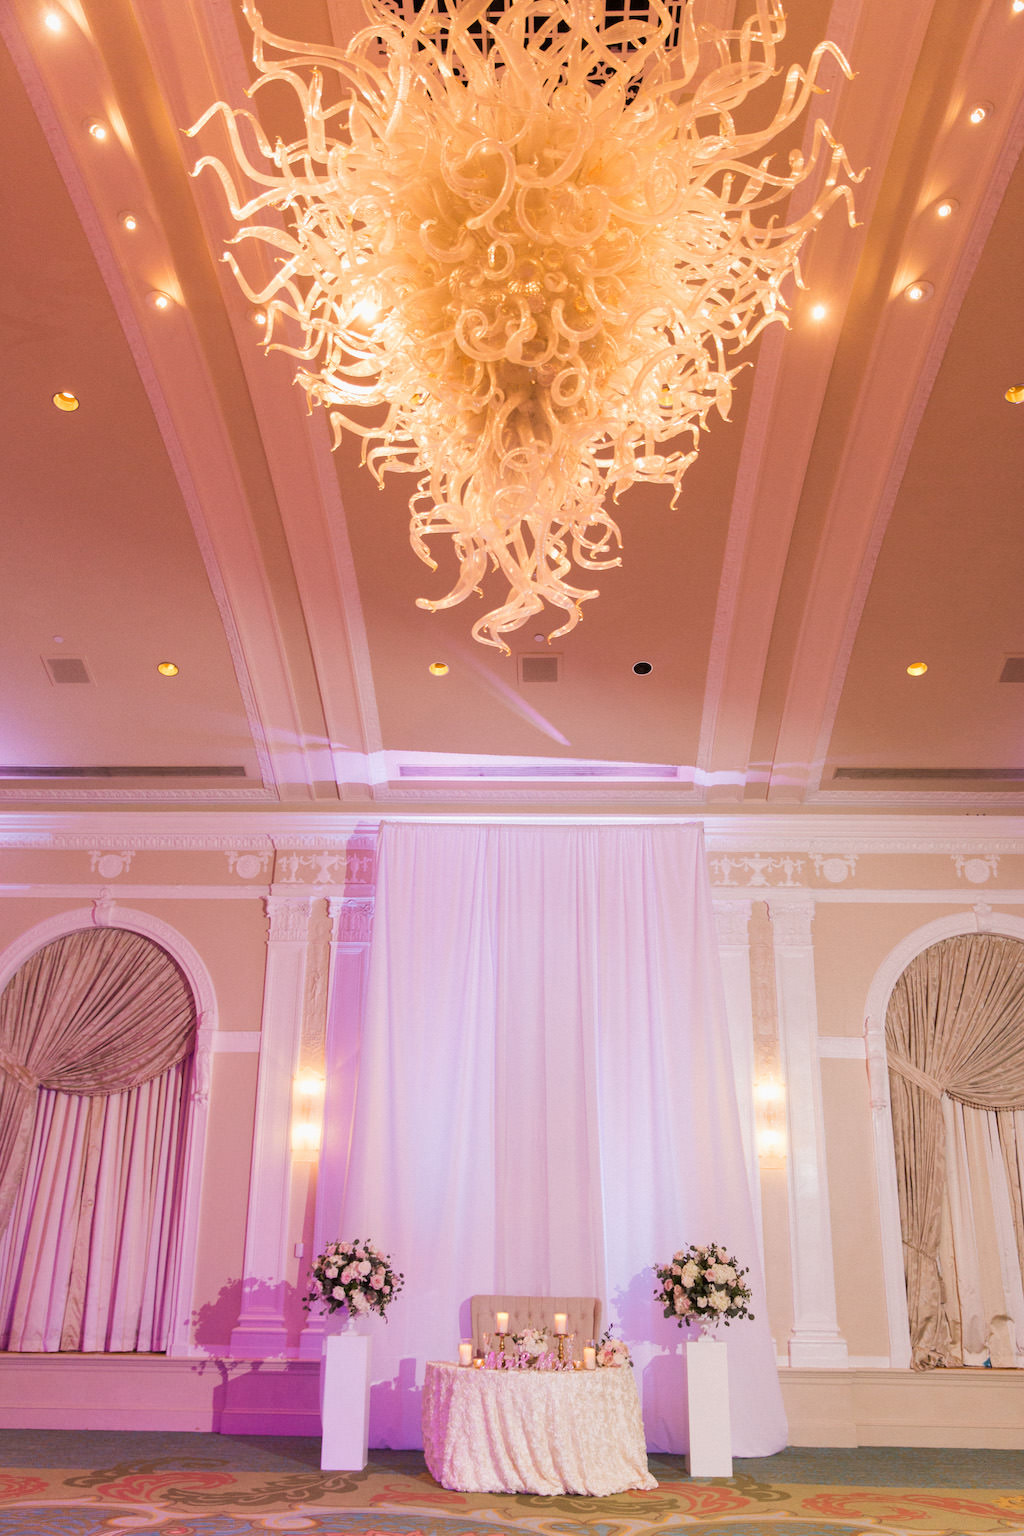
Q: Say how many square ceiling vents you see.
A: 3